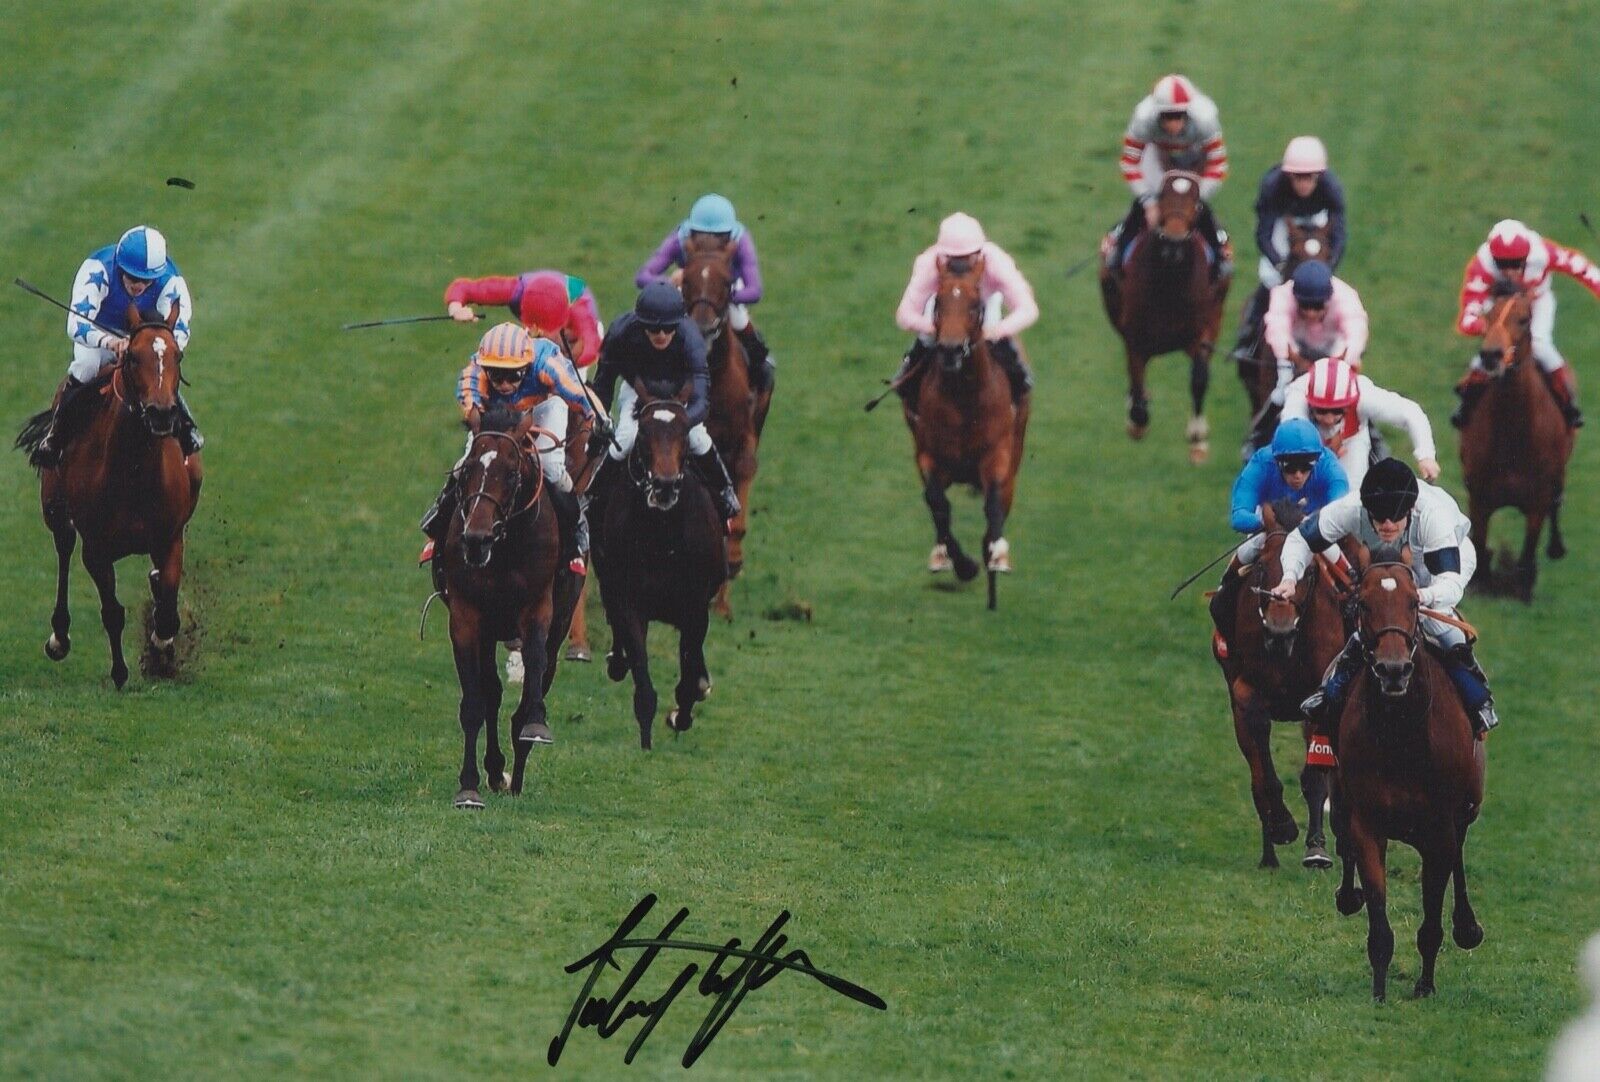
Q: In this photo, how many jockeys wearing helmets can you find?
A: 13